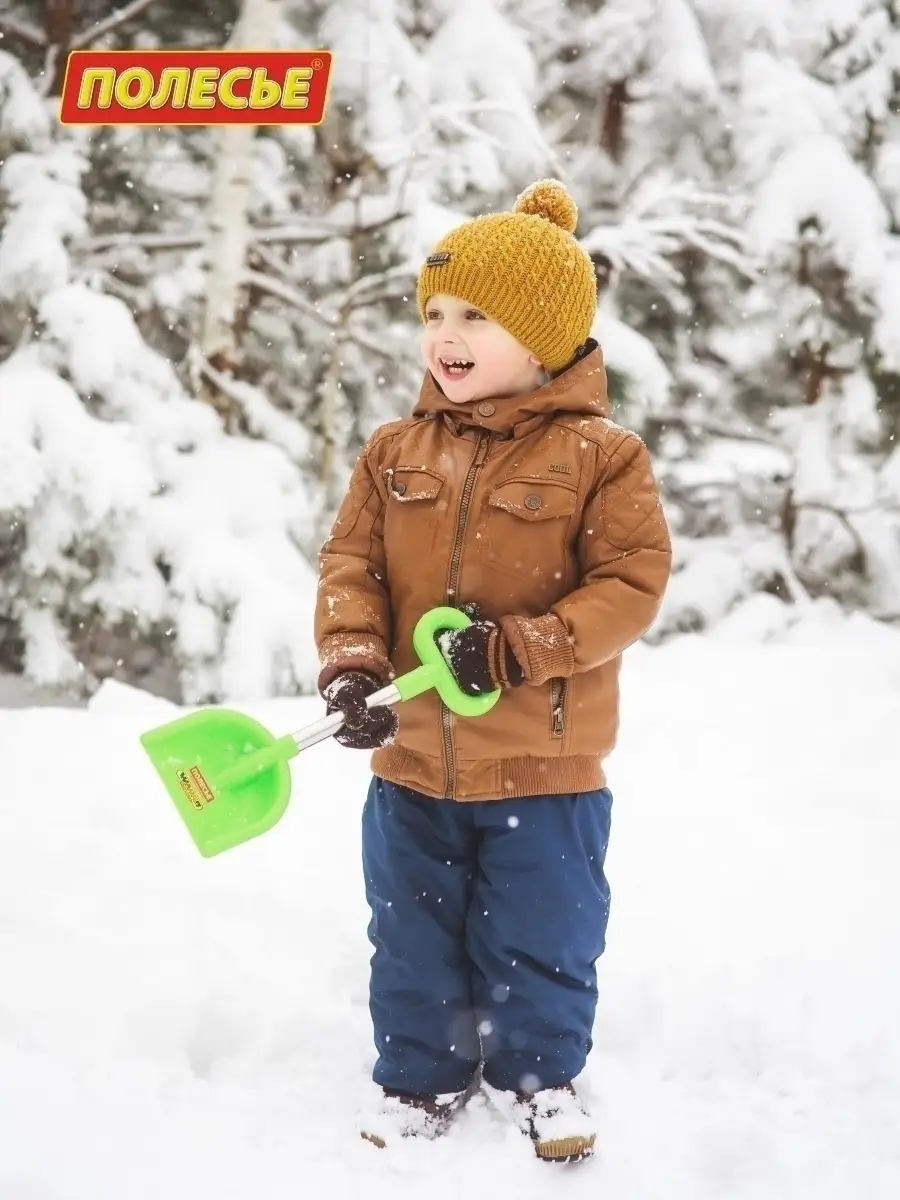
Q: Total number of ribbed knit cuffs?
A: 2